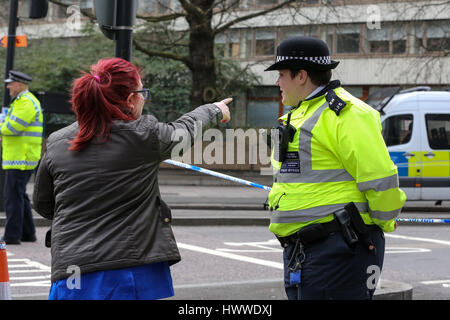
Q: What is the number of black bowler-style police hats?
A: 1